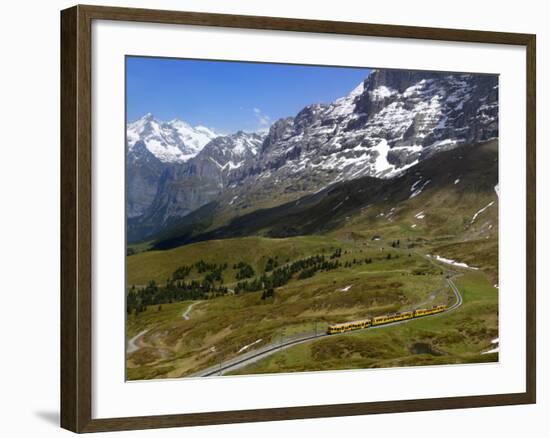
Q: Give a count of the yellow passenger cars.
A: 3